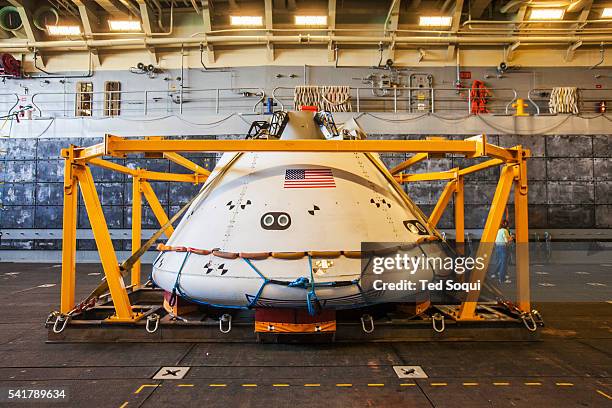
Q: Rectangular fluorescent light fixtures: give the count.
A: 7